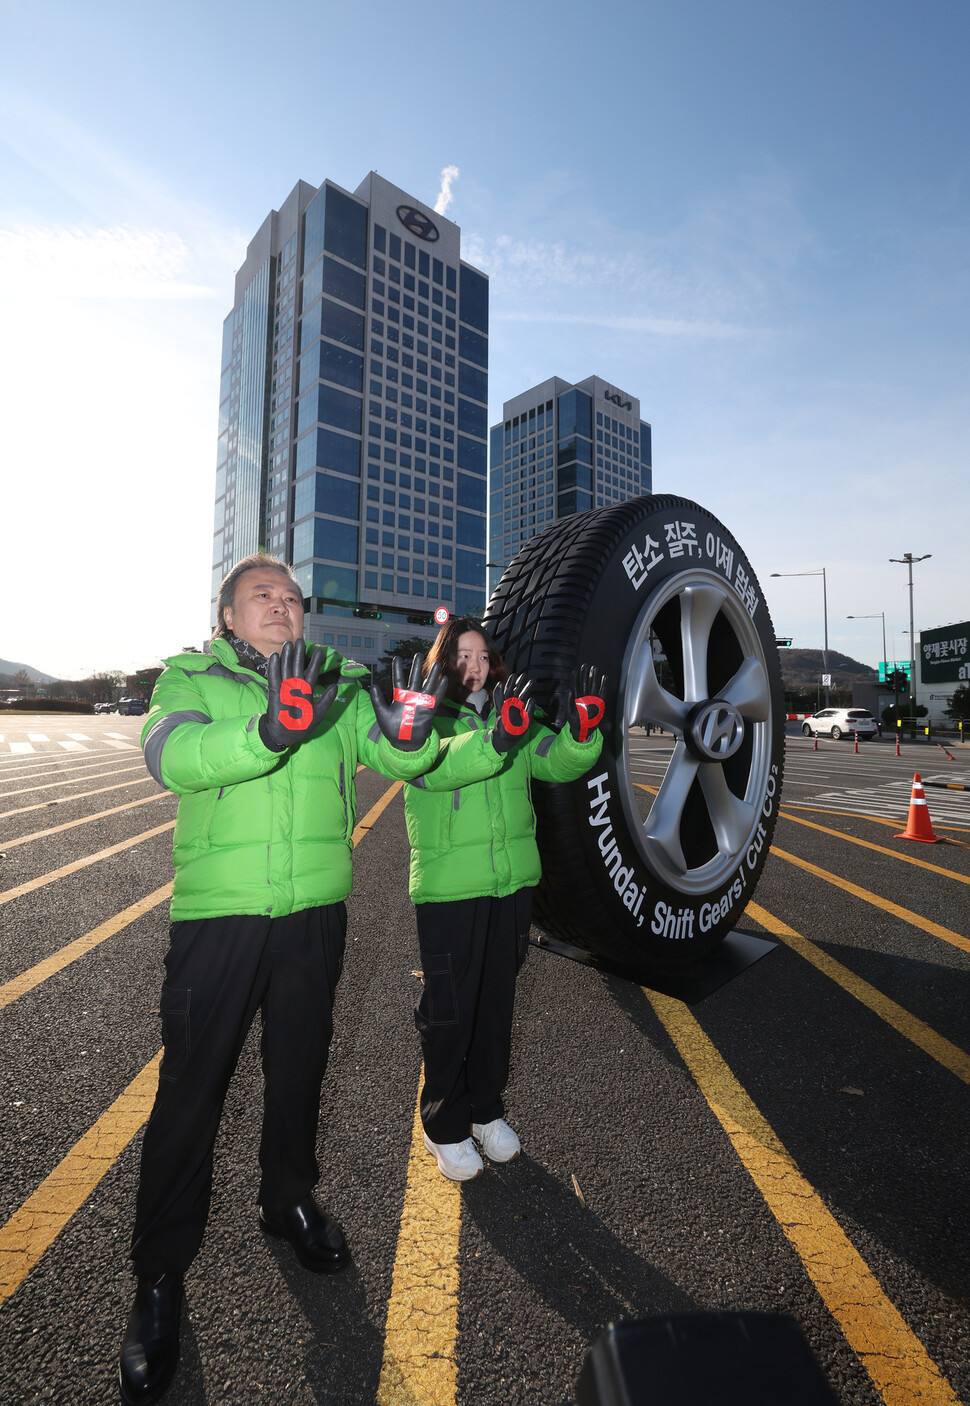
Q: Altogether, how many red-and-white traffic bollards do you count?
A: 4